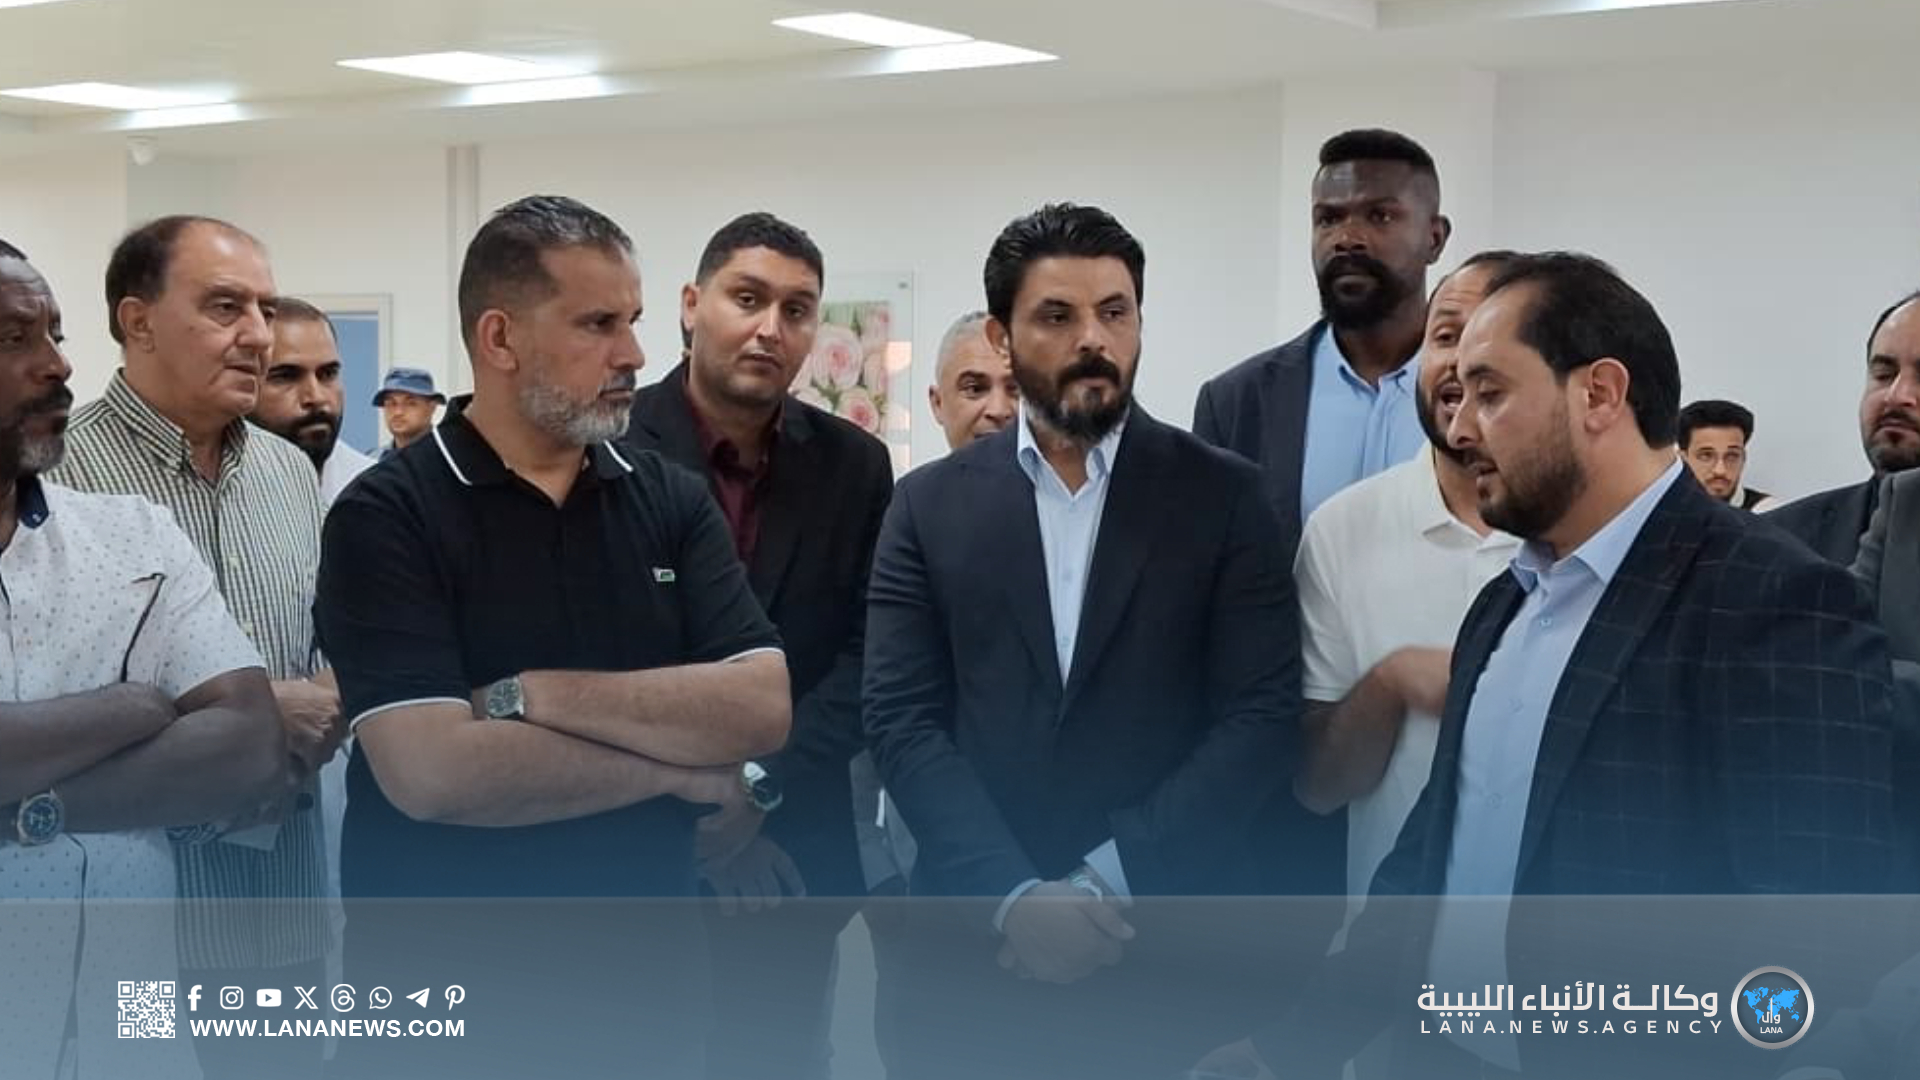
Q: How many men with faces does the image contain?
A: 13